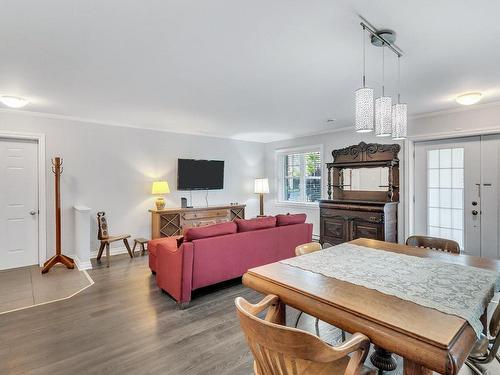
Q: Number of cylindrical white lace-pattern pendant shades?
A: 3